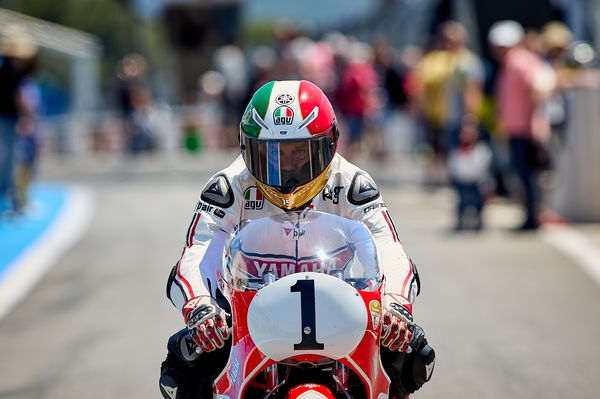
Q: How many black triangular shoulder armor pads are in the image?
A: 2